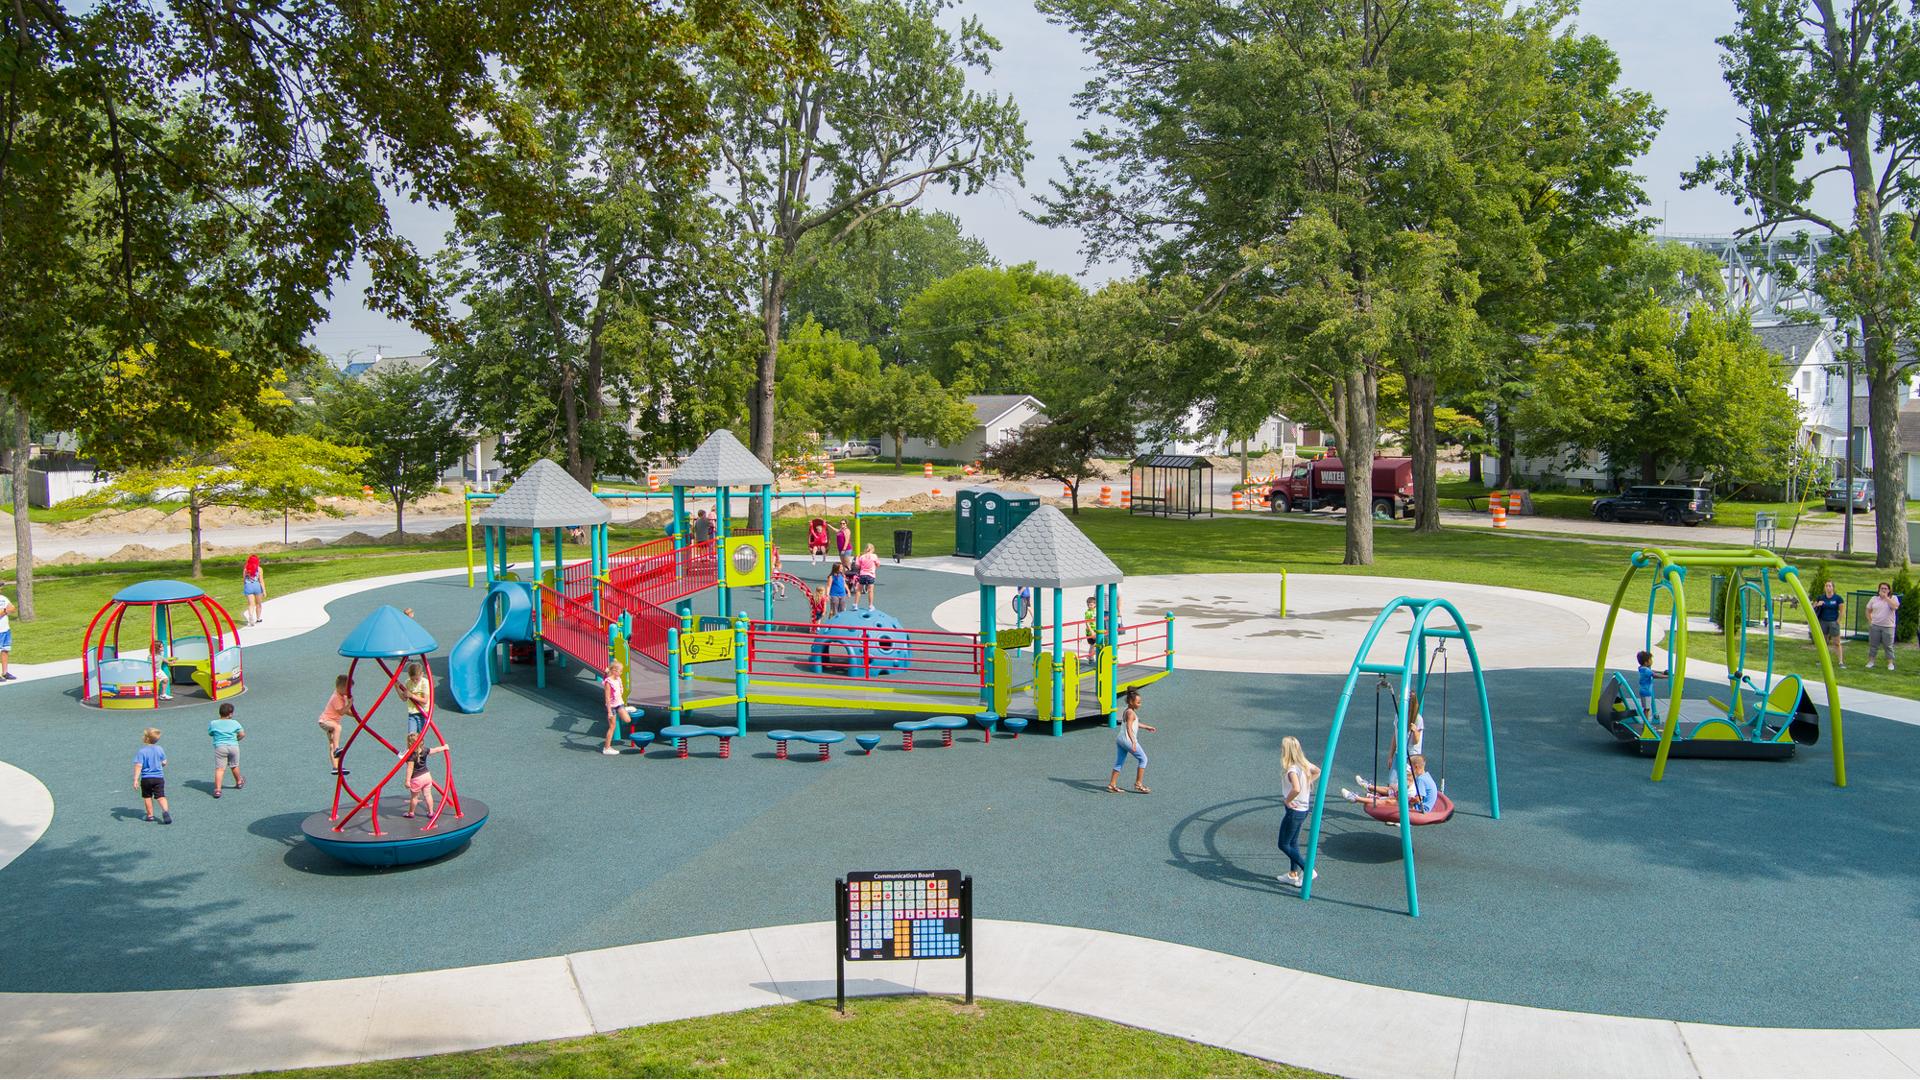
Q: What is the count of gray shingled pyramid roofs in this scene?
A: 3